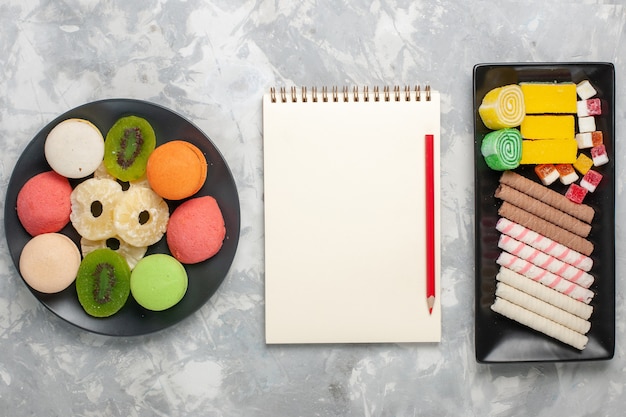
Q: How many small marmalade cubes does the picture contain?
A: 10